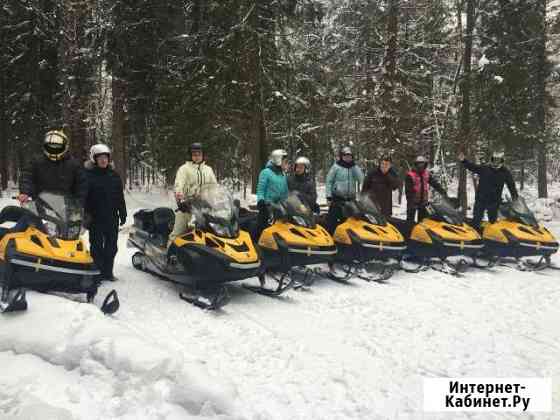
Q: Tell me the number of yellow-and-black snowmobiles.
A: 6